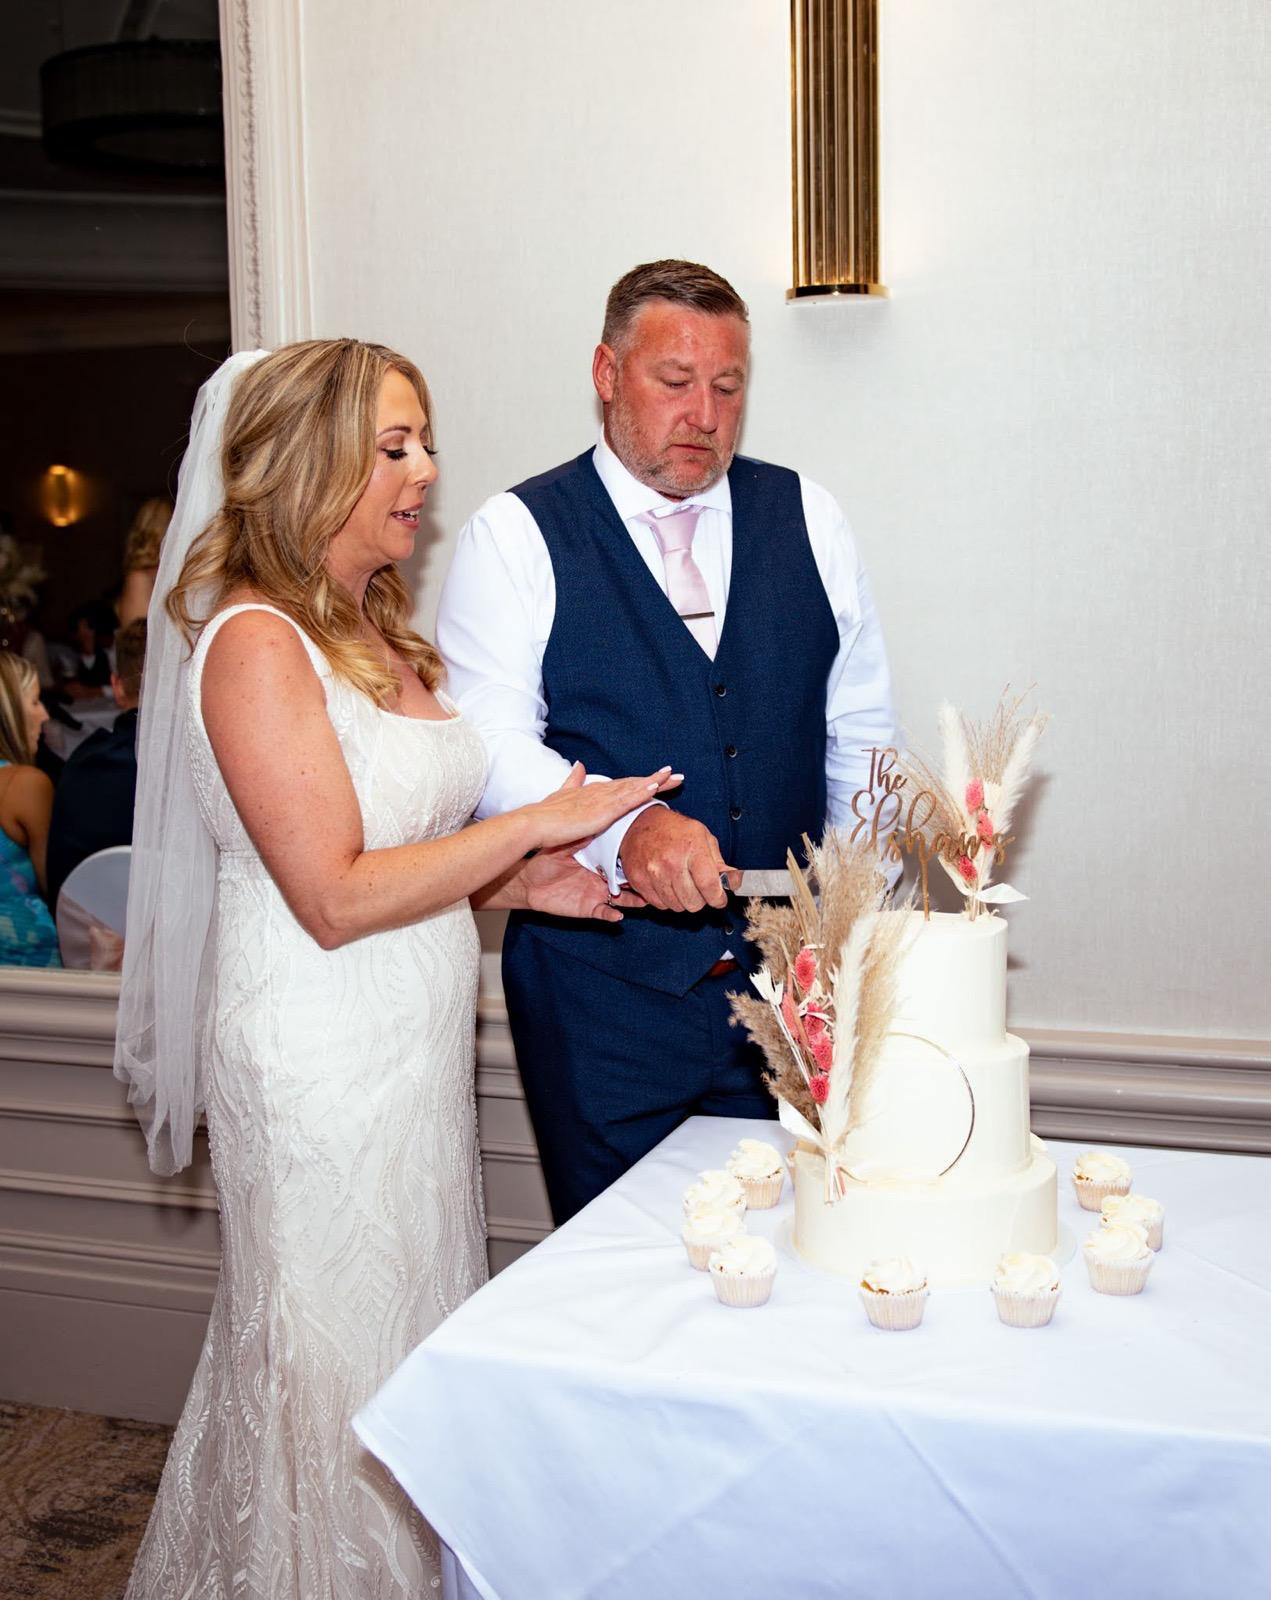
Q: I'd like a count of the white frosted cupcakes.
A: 9